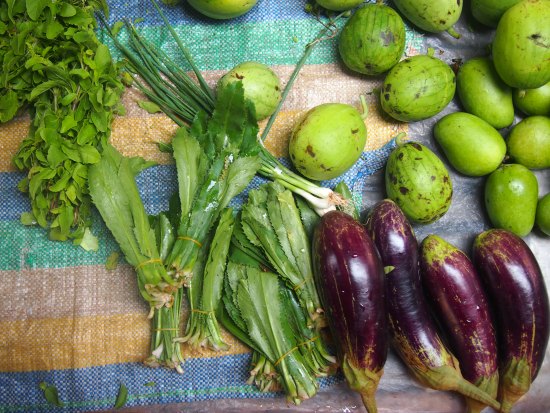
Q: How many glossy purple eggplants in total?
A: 4